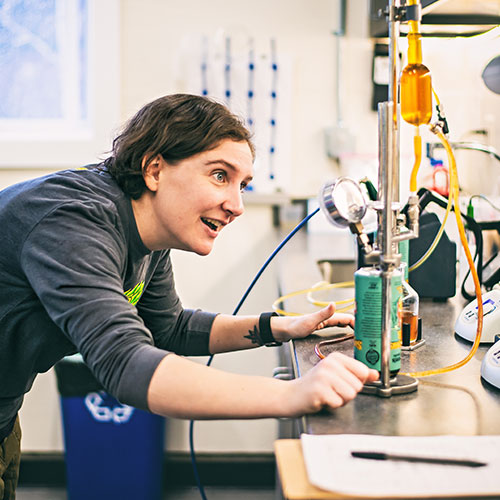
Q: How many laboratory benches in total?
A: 1